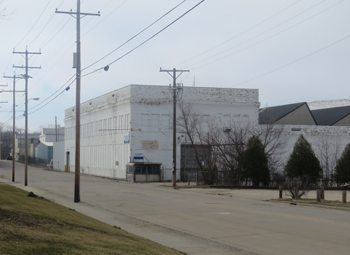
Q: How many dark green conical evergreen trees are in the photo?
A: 3